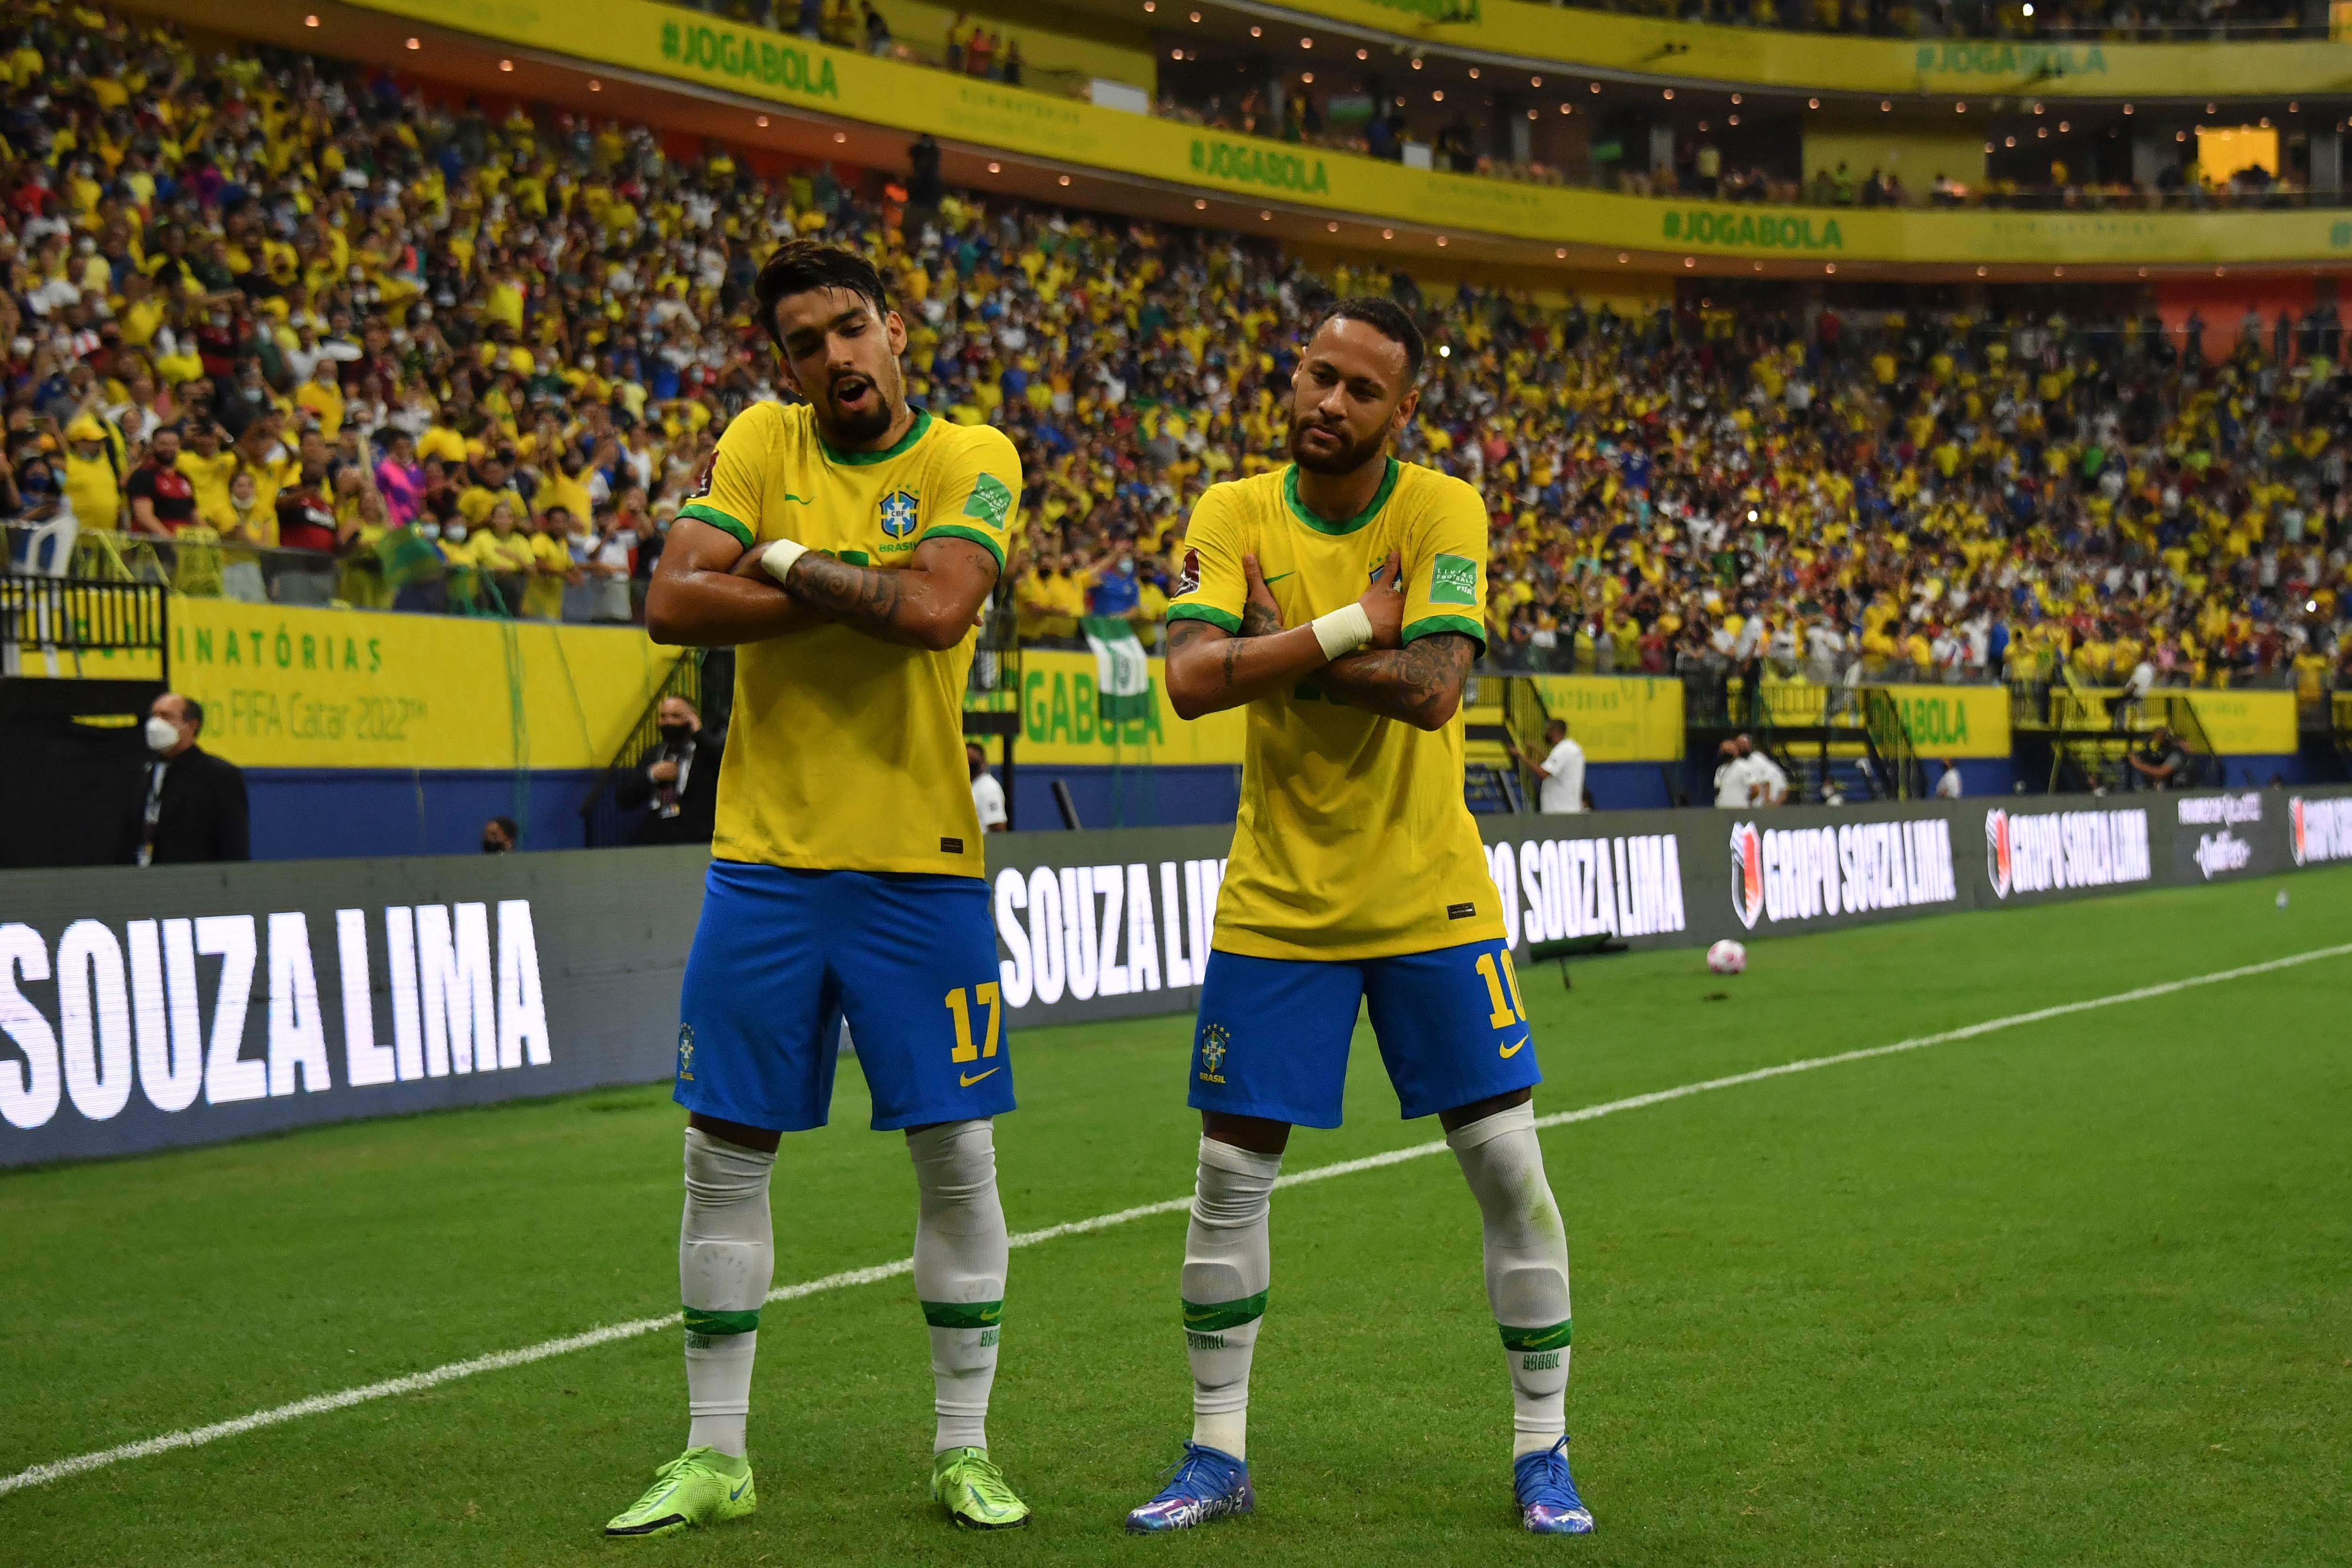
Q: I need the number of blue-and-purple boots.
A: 2